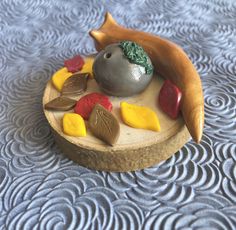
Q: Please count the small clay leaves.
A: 10